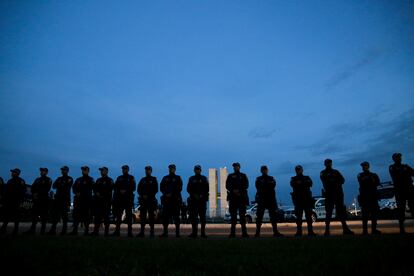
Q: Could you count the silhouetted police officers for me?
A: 15